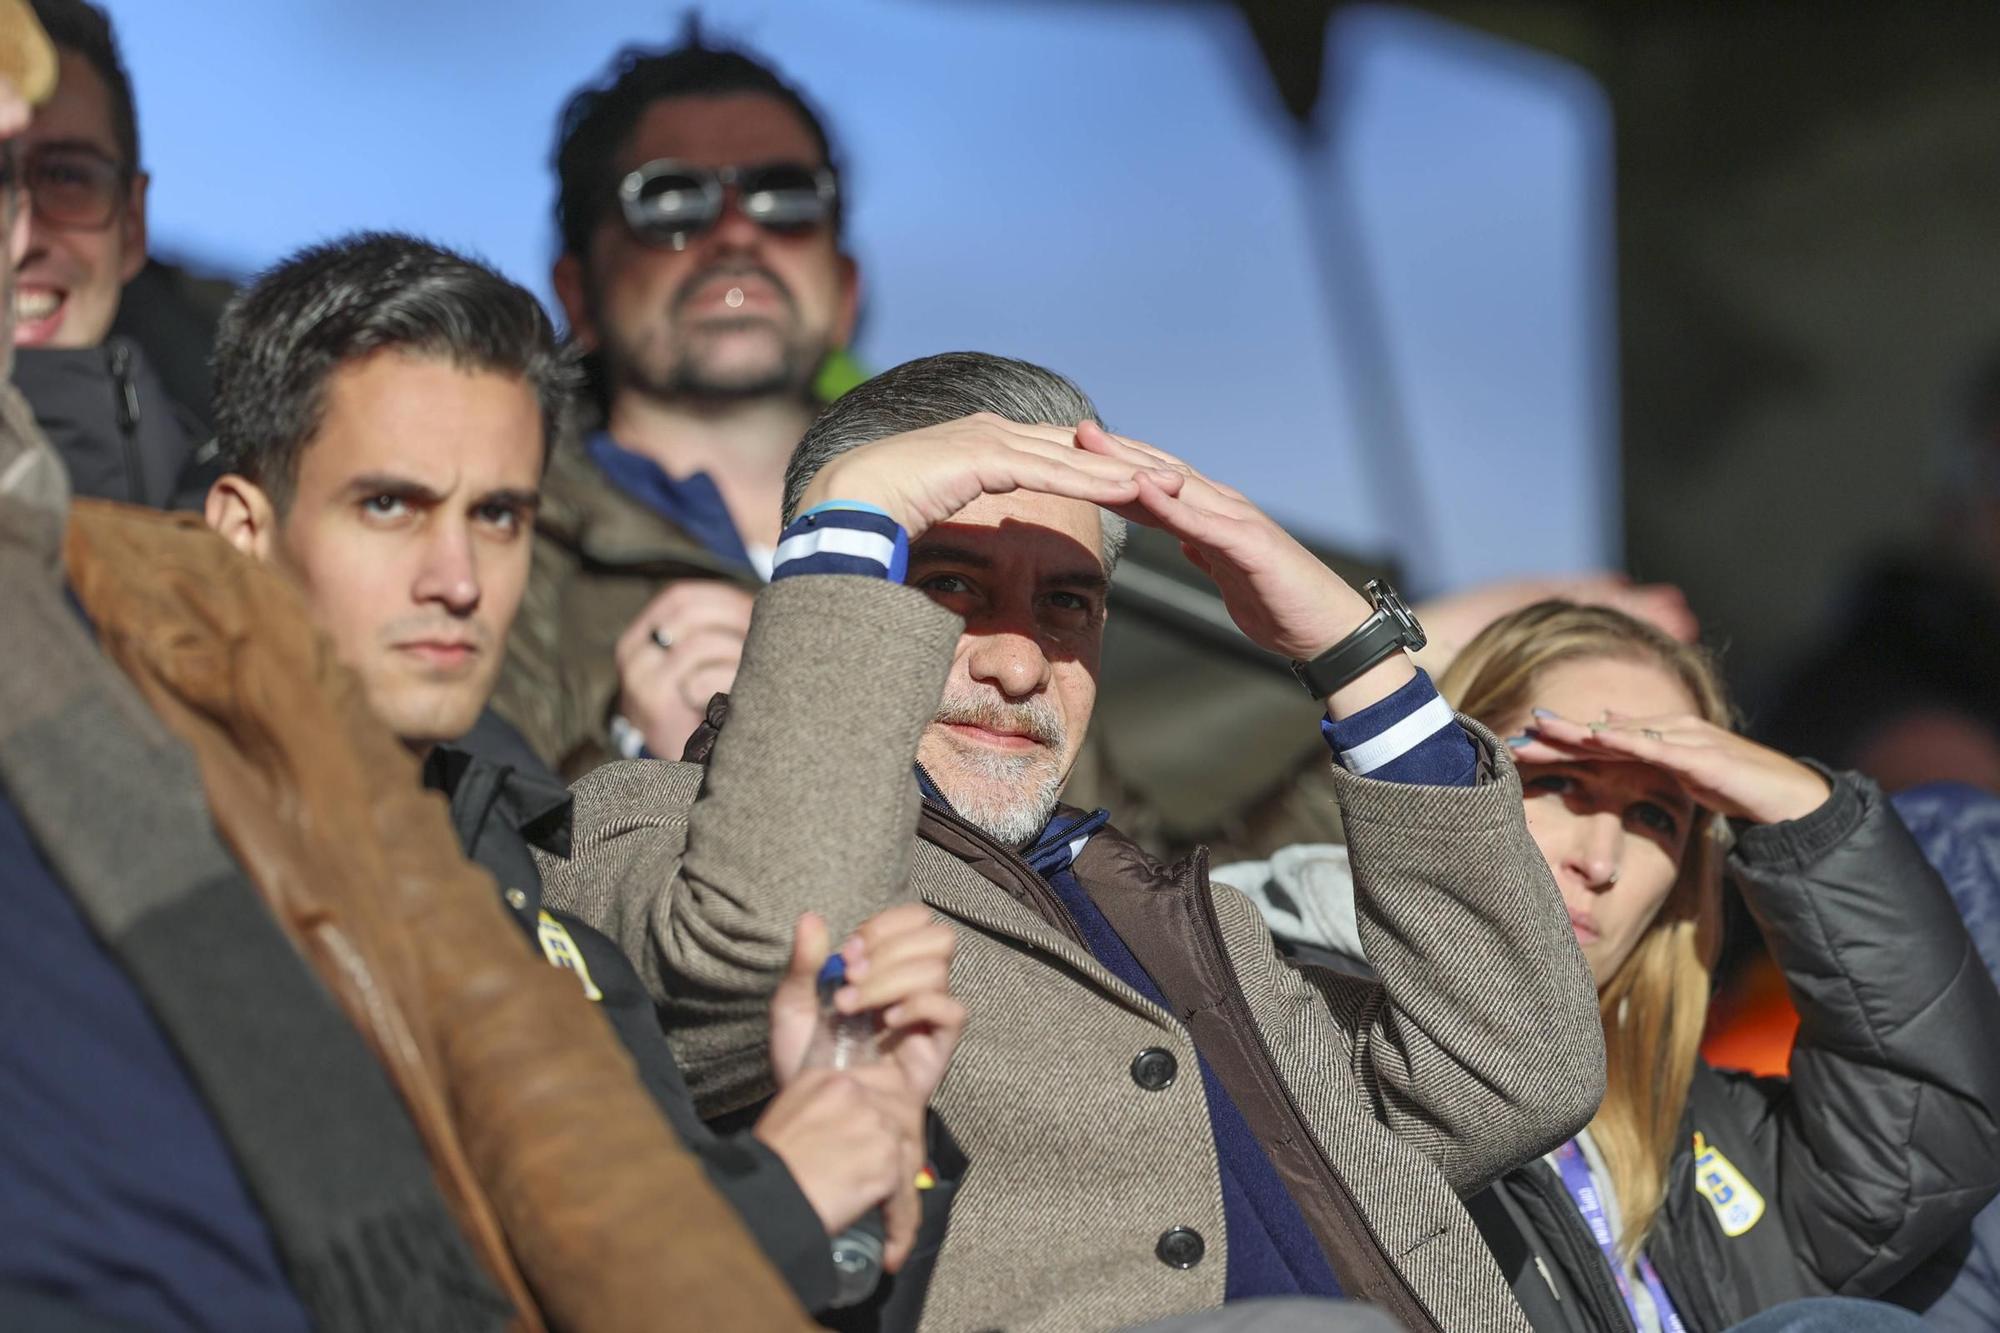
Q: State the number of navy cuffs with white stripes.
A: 2